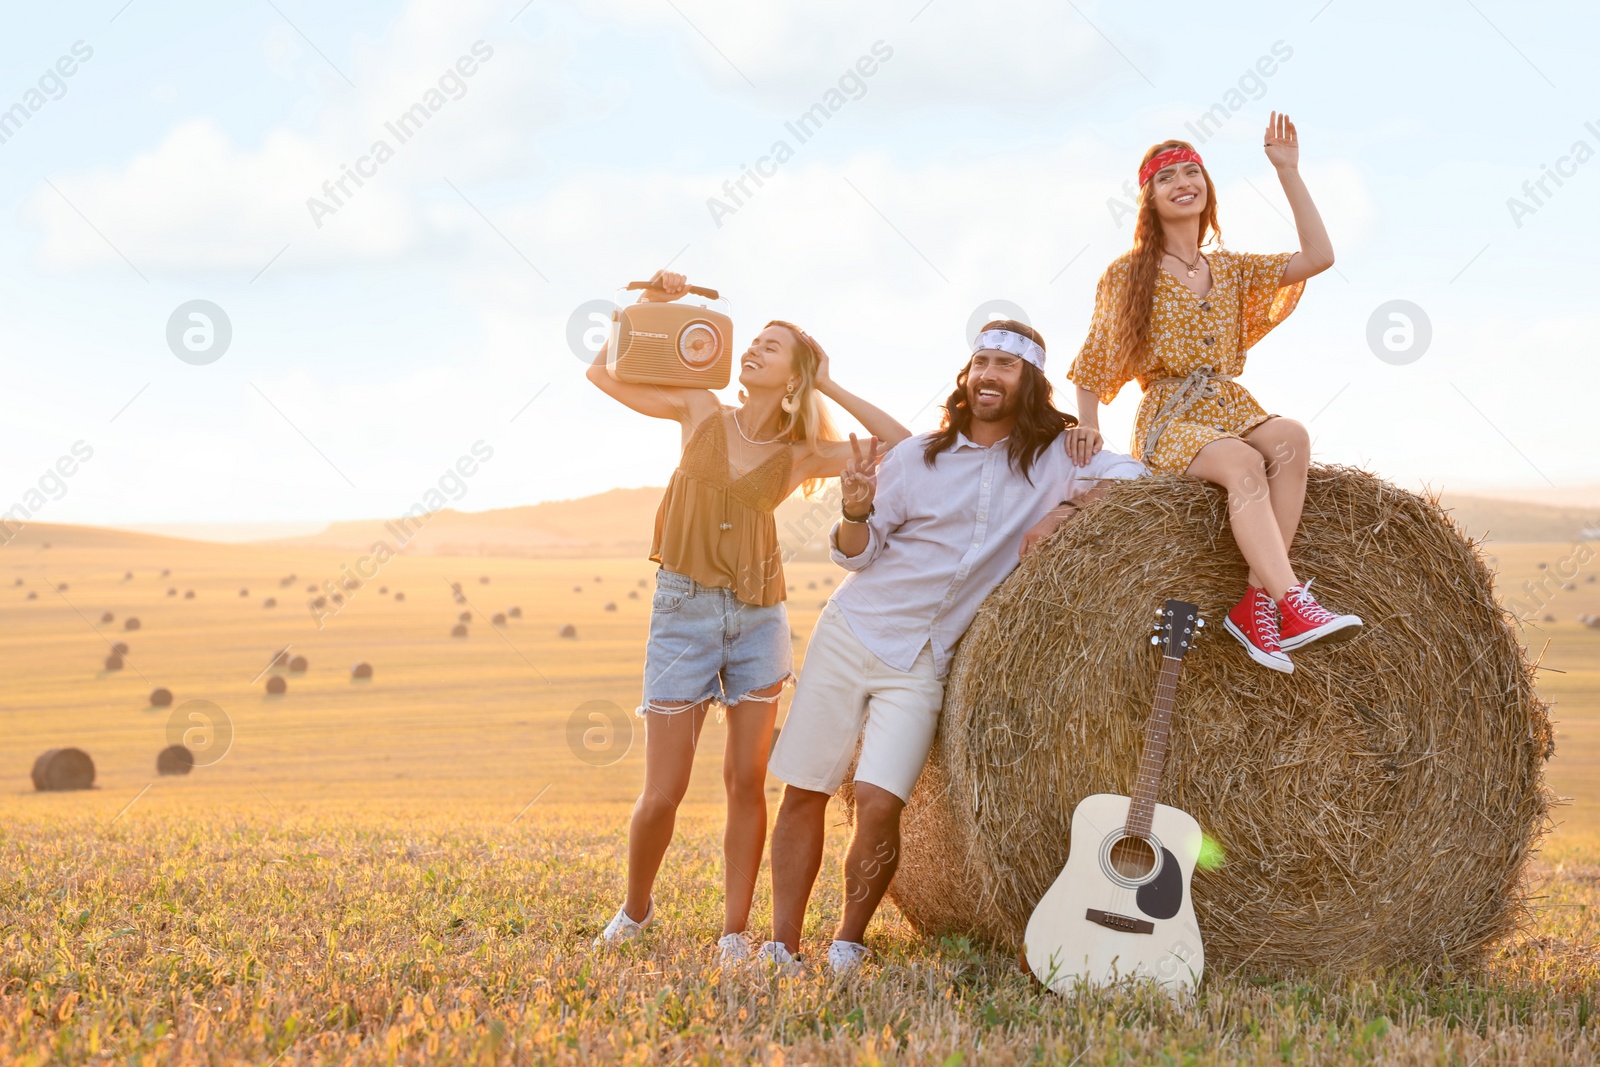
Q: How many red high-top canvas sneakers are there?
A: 2